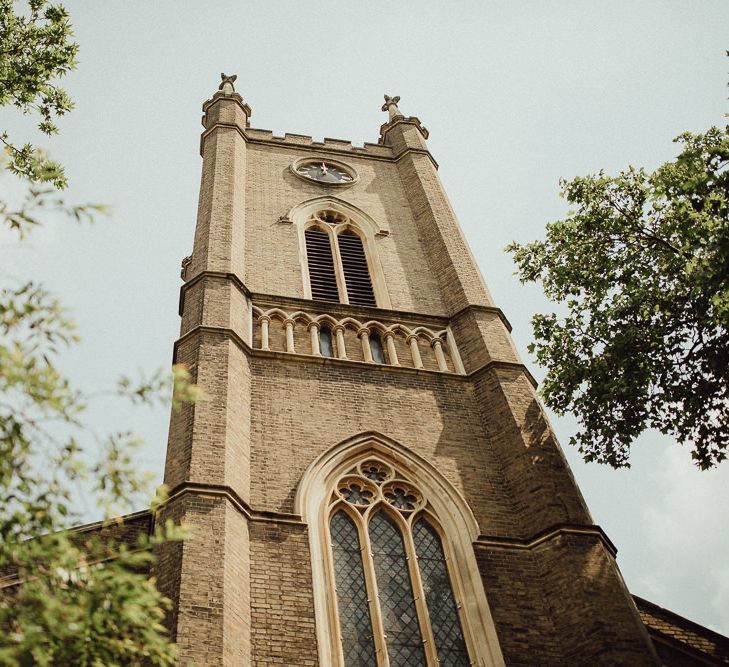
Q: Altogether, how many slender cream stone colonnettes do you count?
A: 8